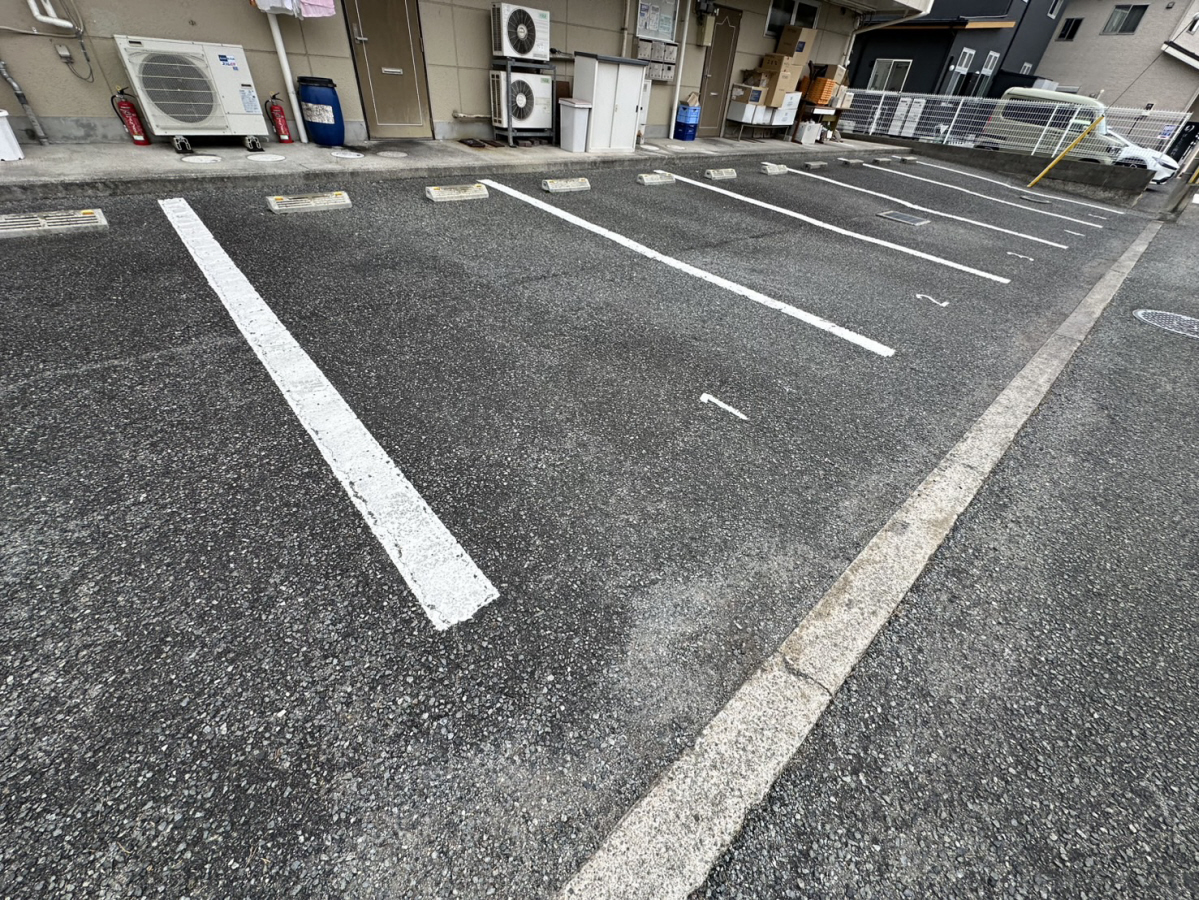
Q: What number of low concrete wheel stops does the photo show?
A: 11